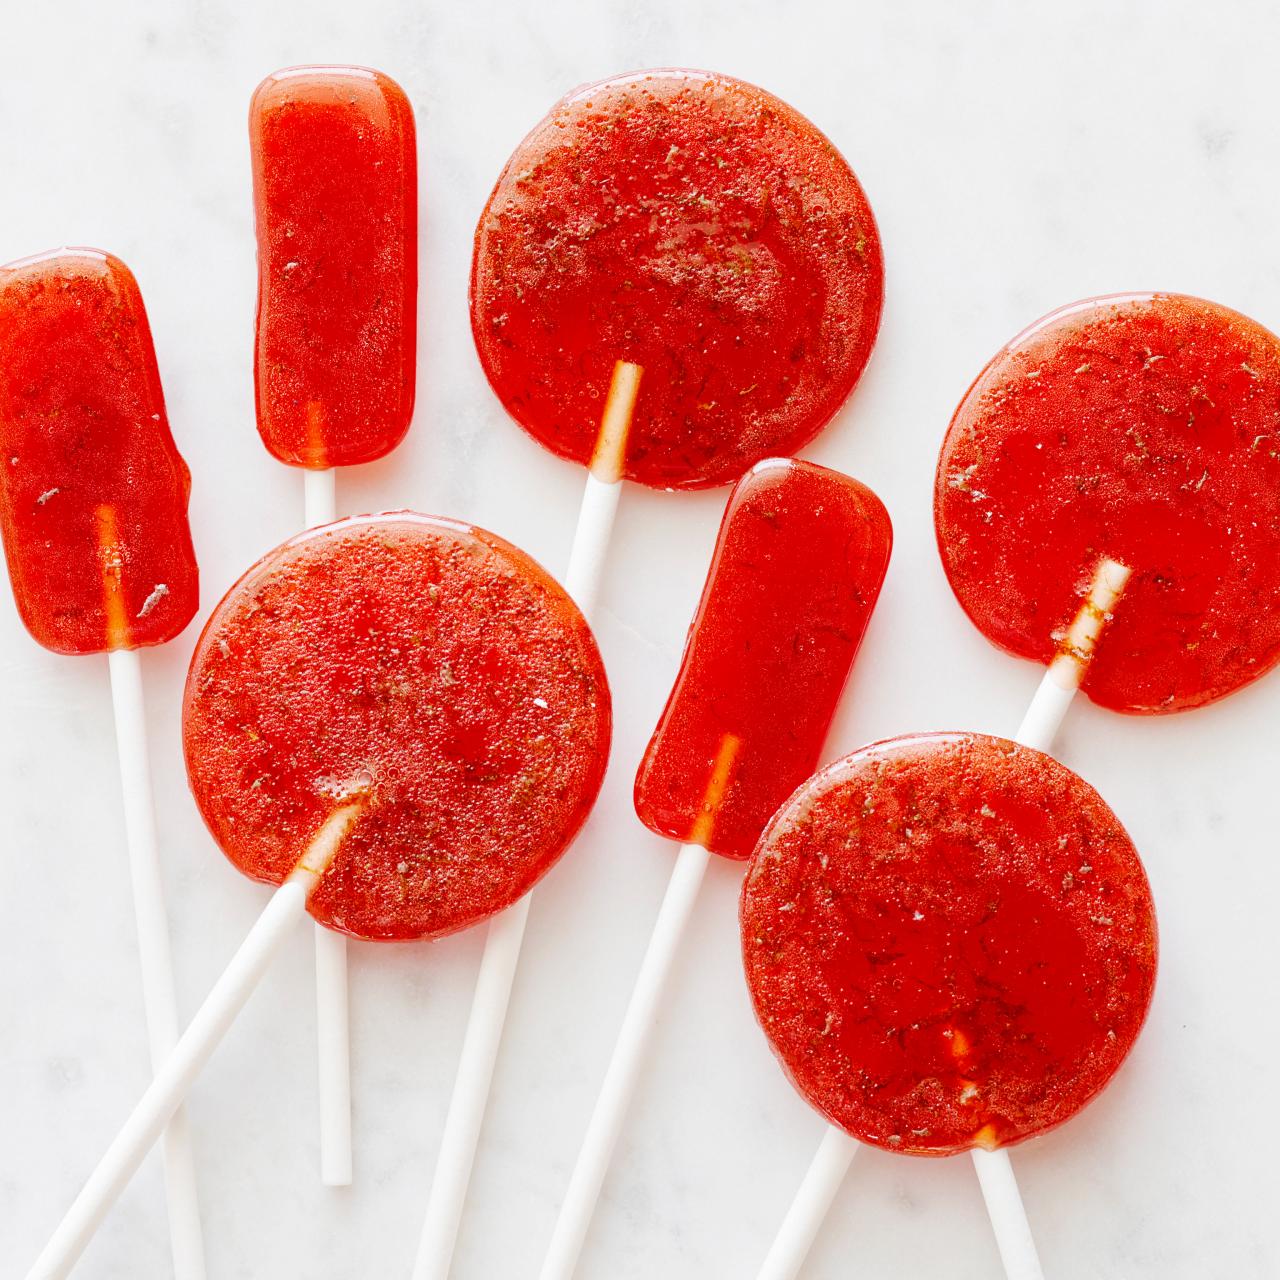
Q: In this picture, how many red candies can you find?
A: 7